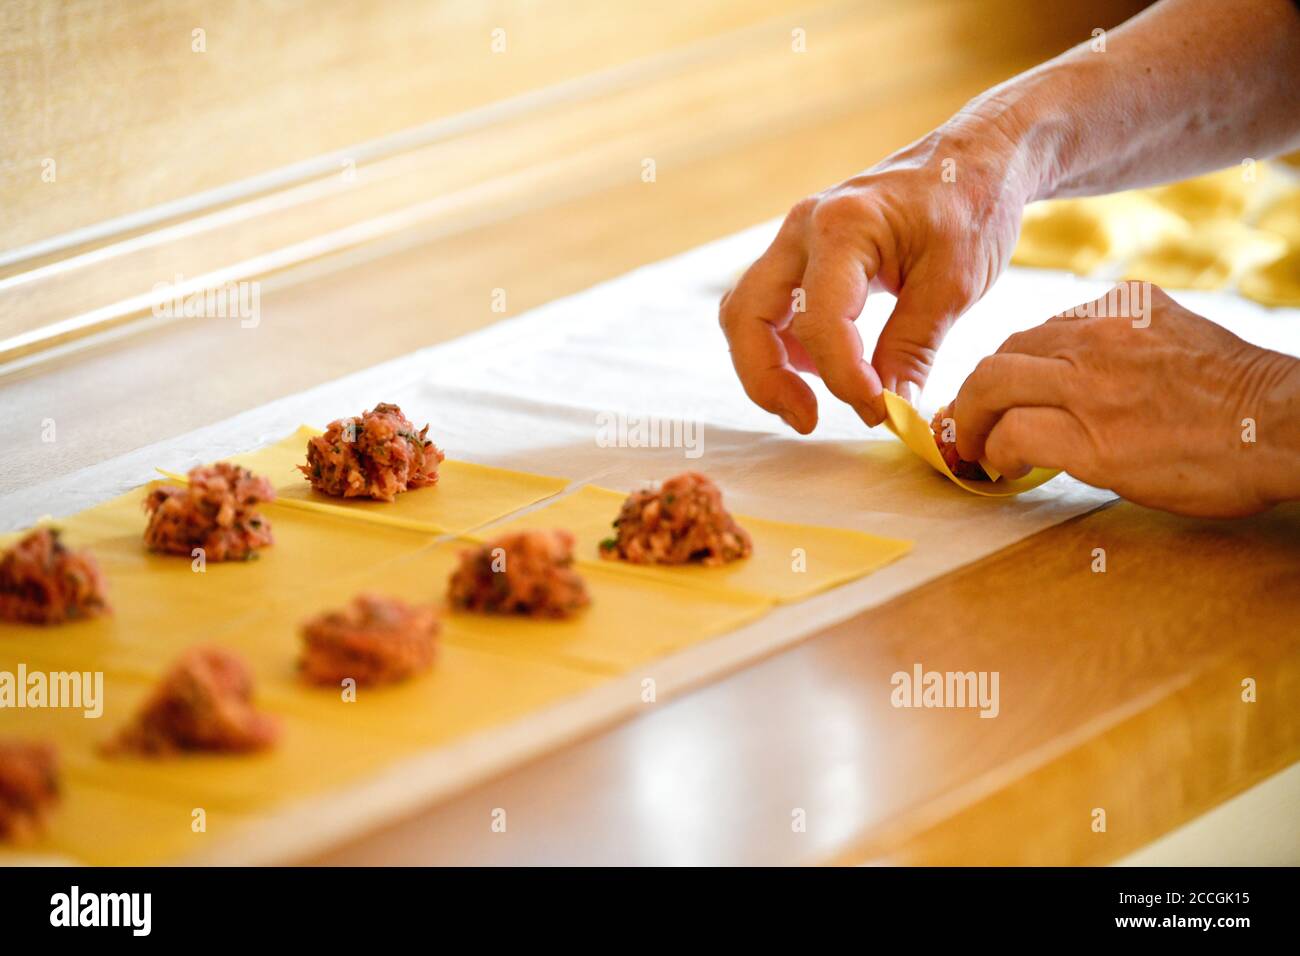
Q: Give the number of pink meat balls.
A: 9